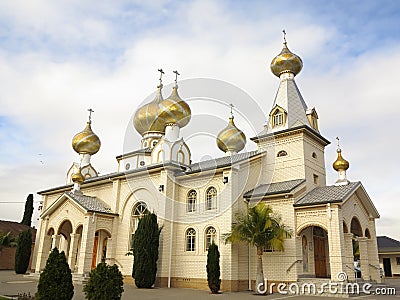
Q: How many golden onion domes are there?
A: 7